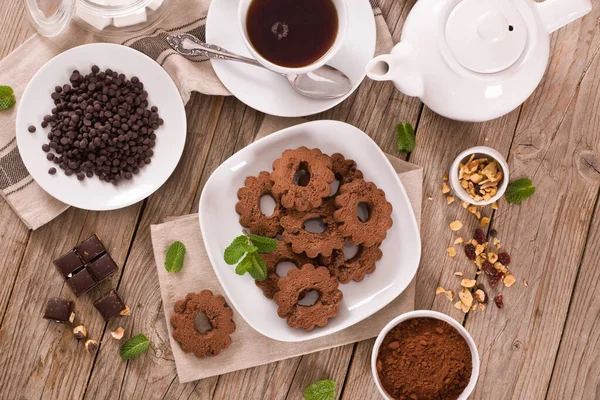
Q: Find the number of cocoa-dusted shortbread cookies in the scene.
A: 9